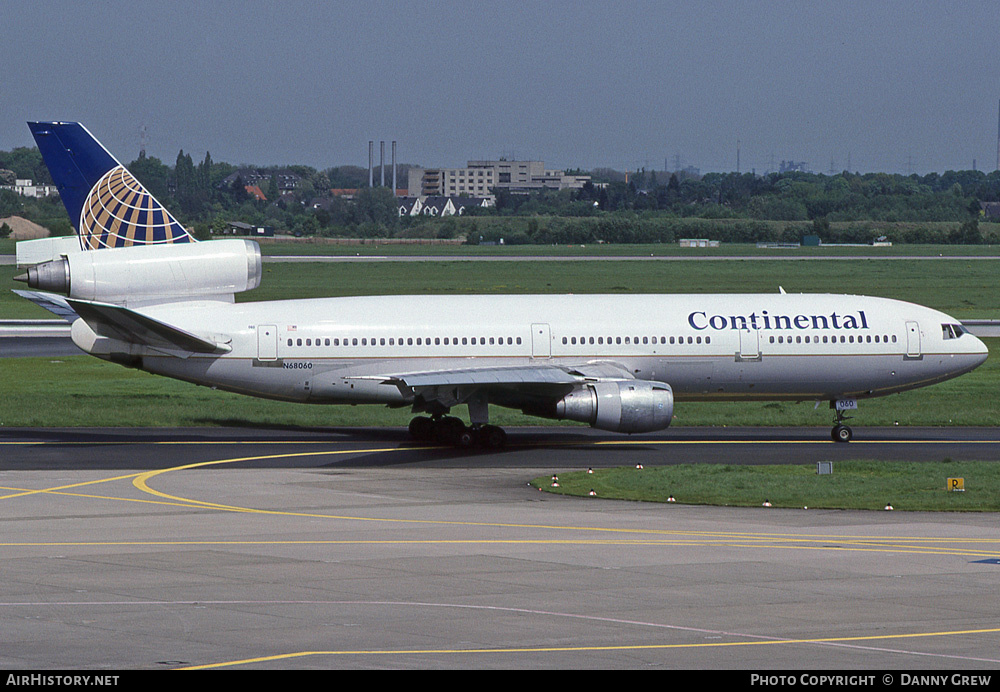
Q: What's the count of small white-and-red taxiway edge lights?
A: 8